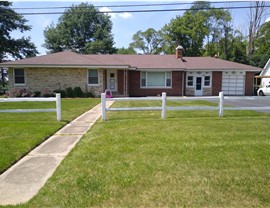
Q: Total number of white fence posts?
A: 4